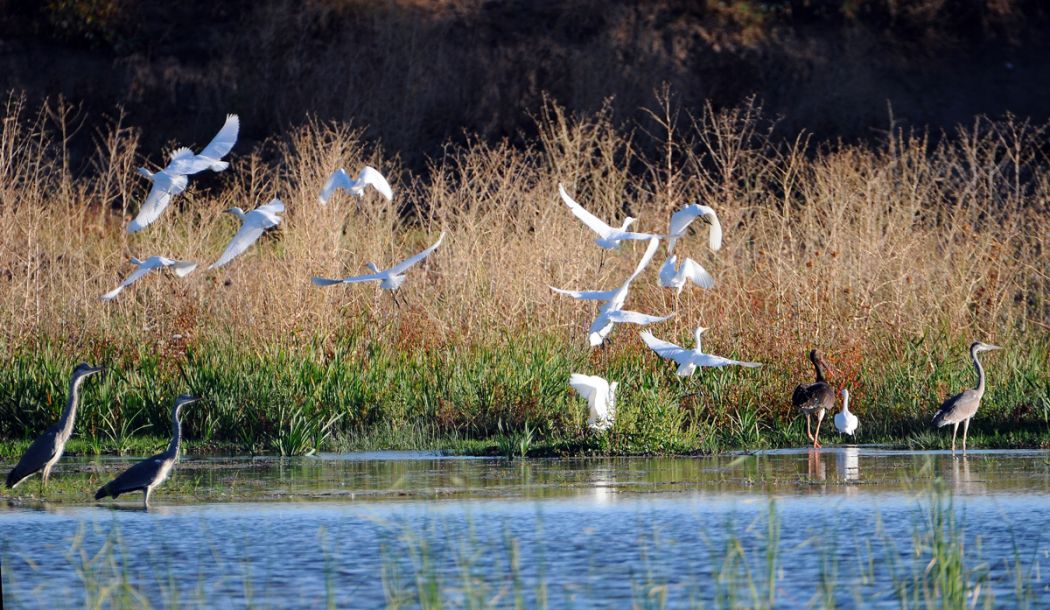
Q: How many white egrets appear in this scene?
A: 14